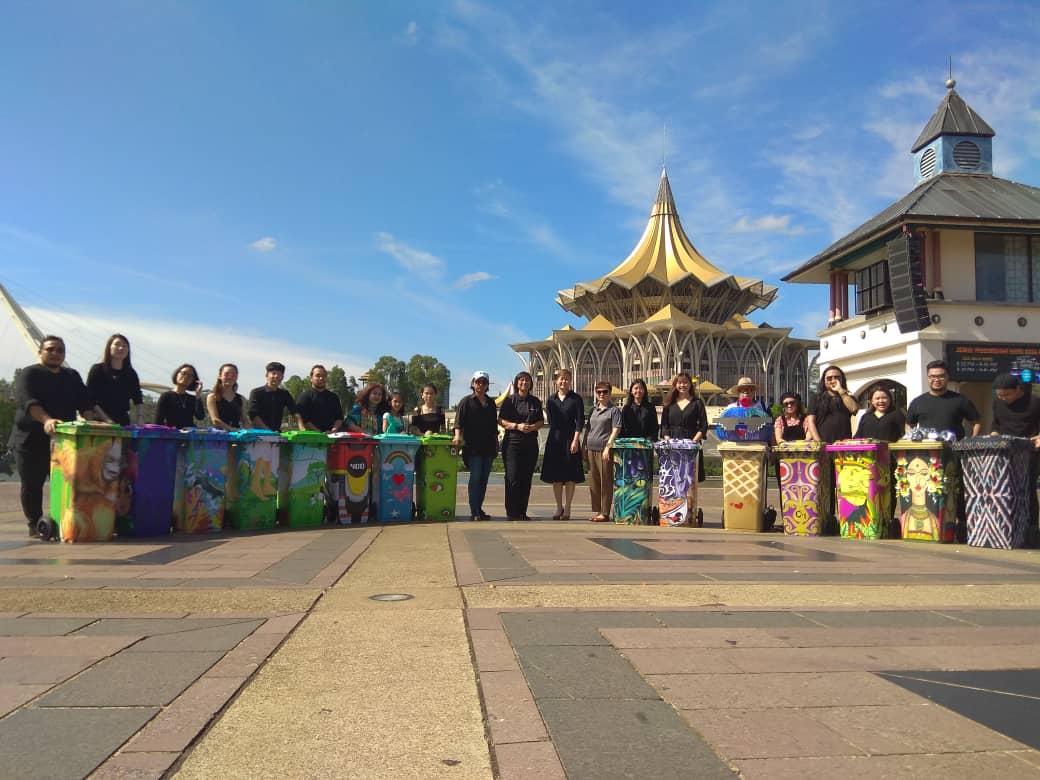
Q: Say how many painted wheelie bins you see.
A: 15